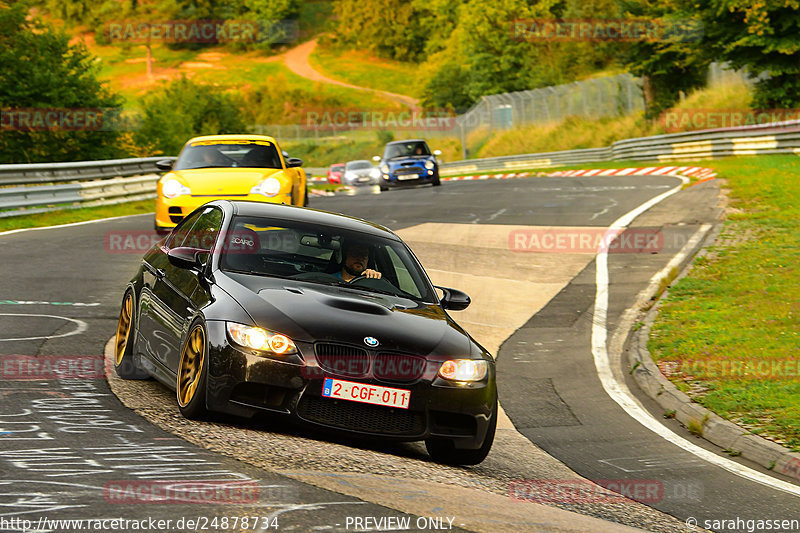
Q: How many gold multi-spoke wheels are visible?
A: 2